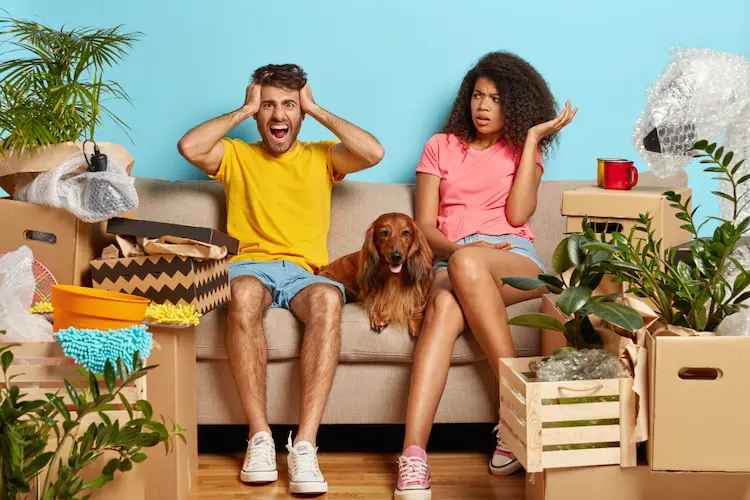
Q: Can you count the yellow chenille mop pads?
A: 1